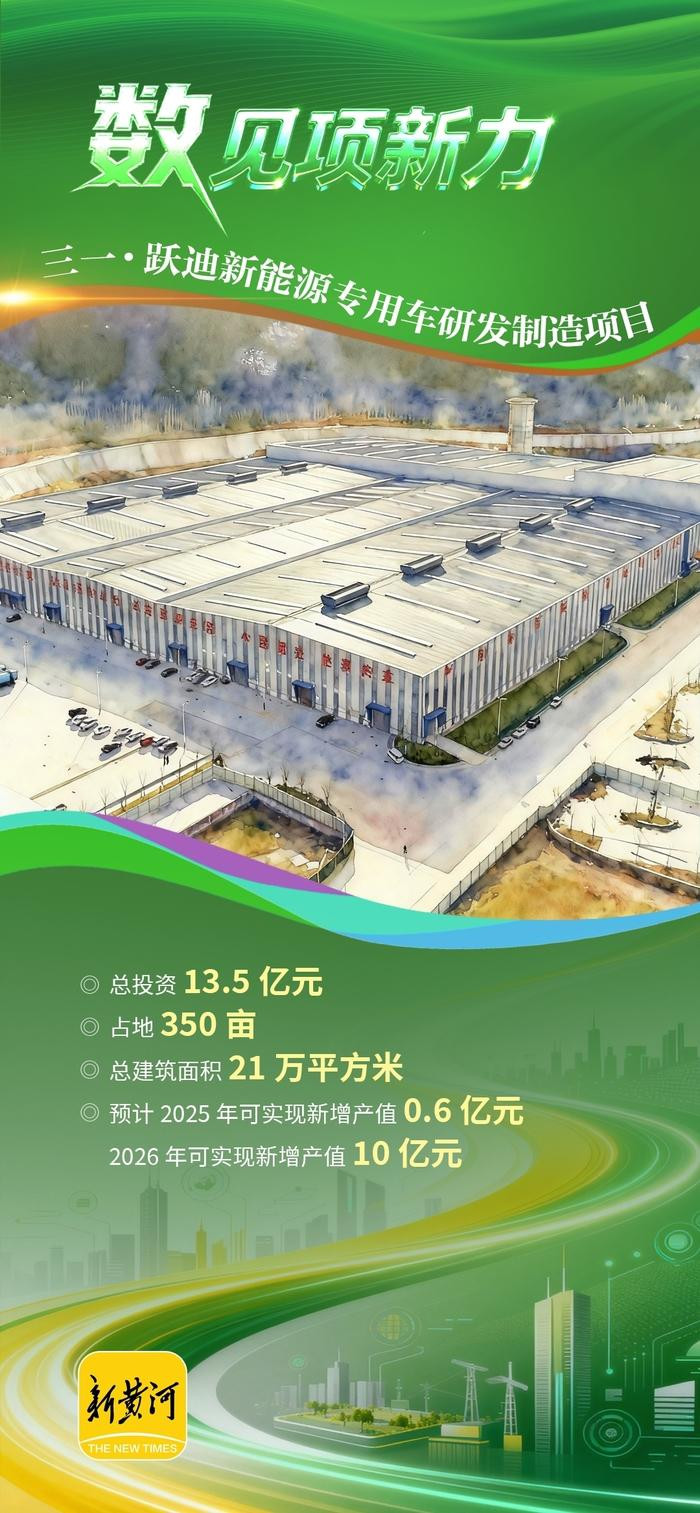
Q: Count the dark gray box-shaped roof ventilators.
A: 10